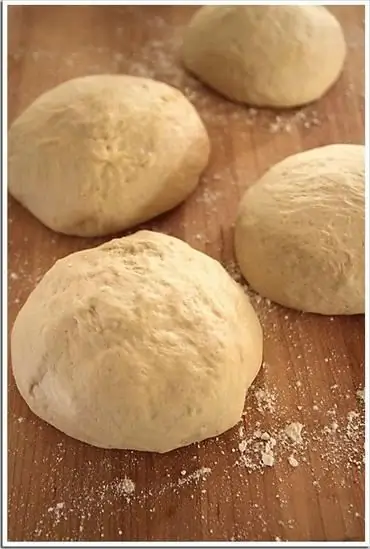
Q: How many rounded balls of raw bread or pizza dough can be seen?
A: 4